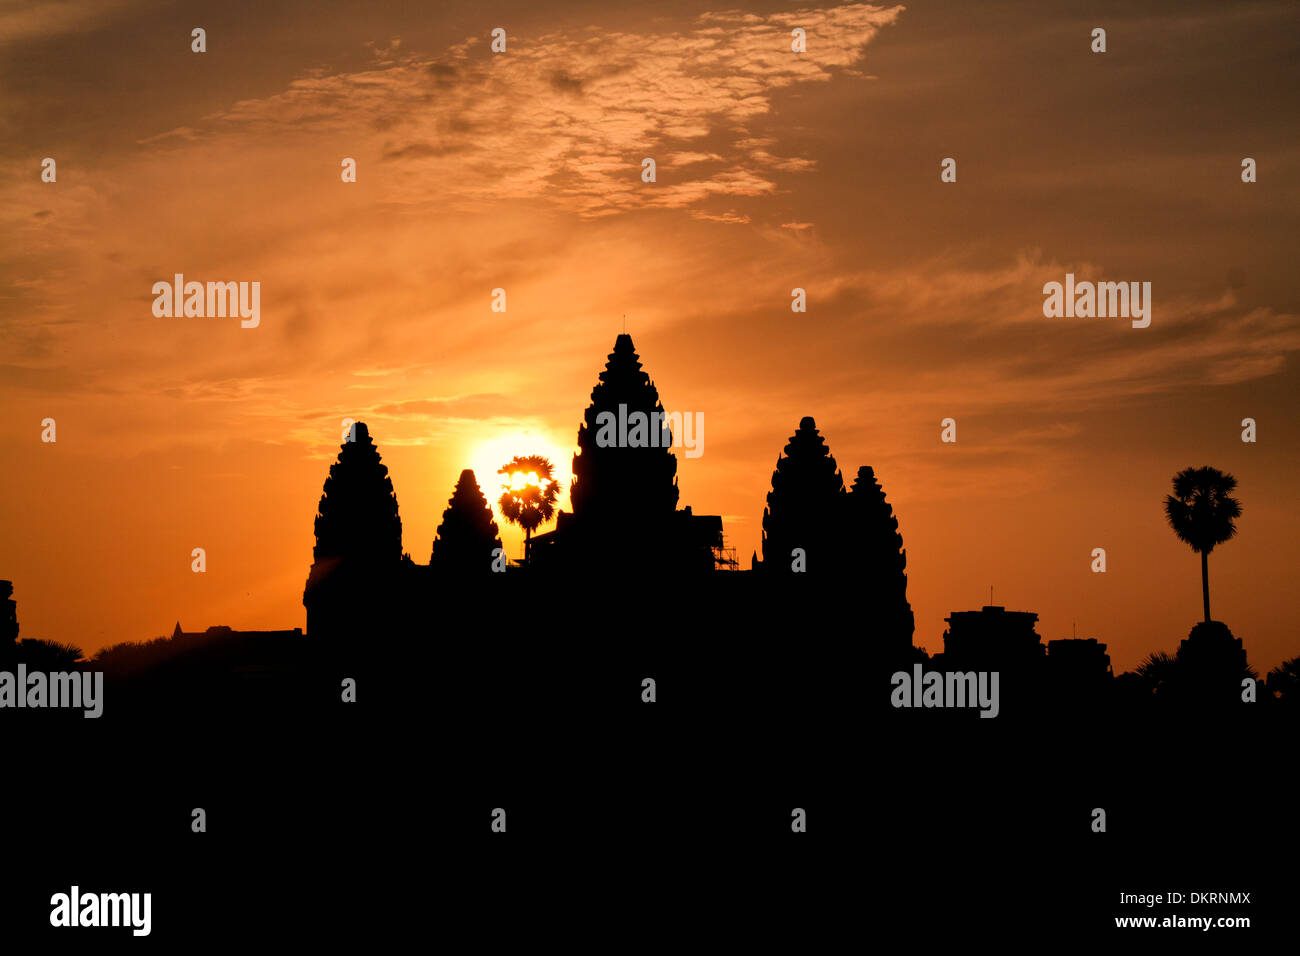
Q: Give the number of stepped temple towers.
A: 5